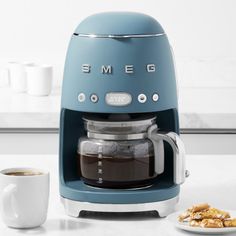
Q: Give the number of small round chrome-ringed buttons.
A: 4